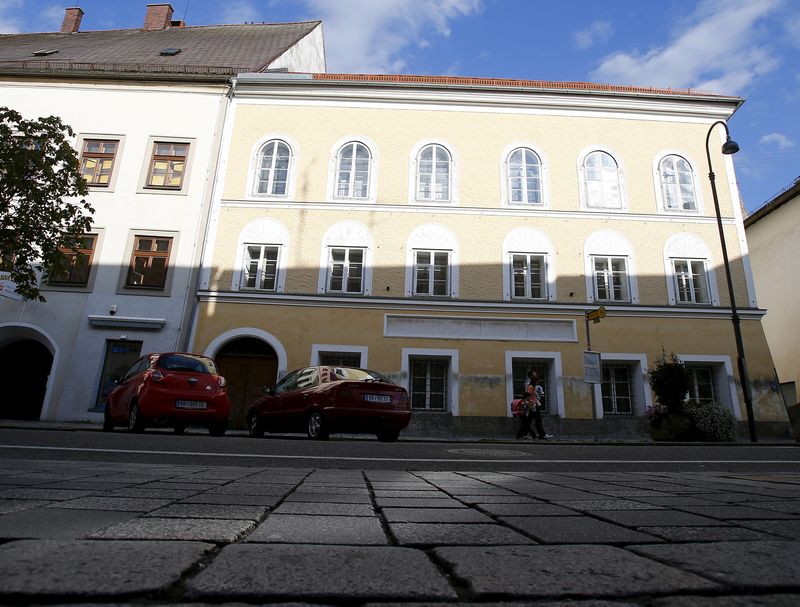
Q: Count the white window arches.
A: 12